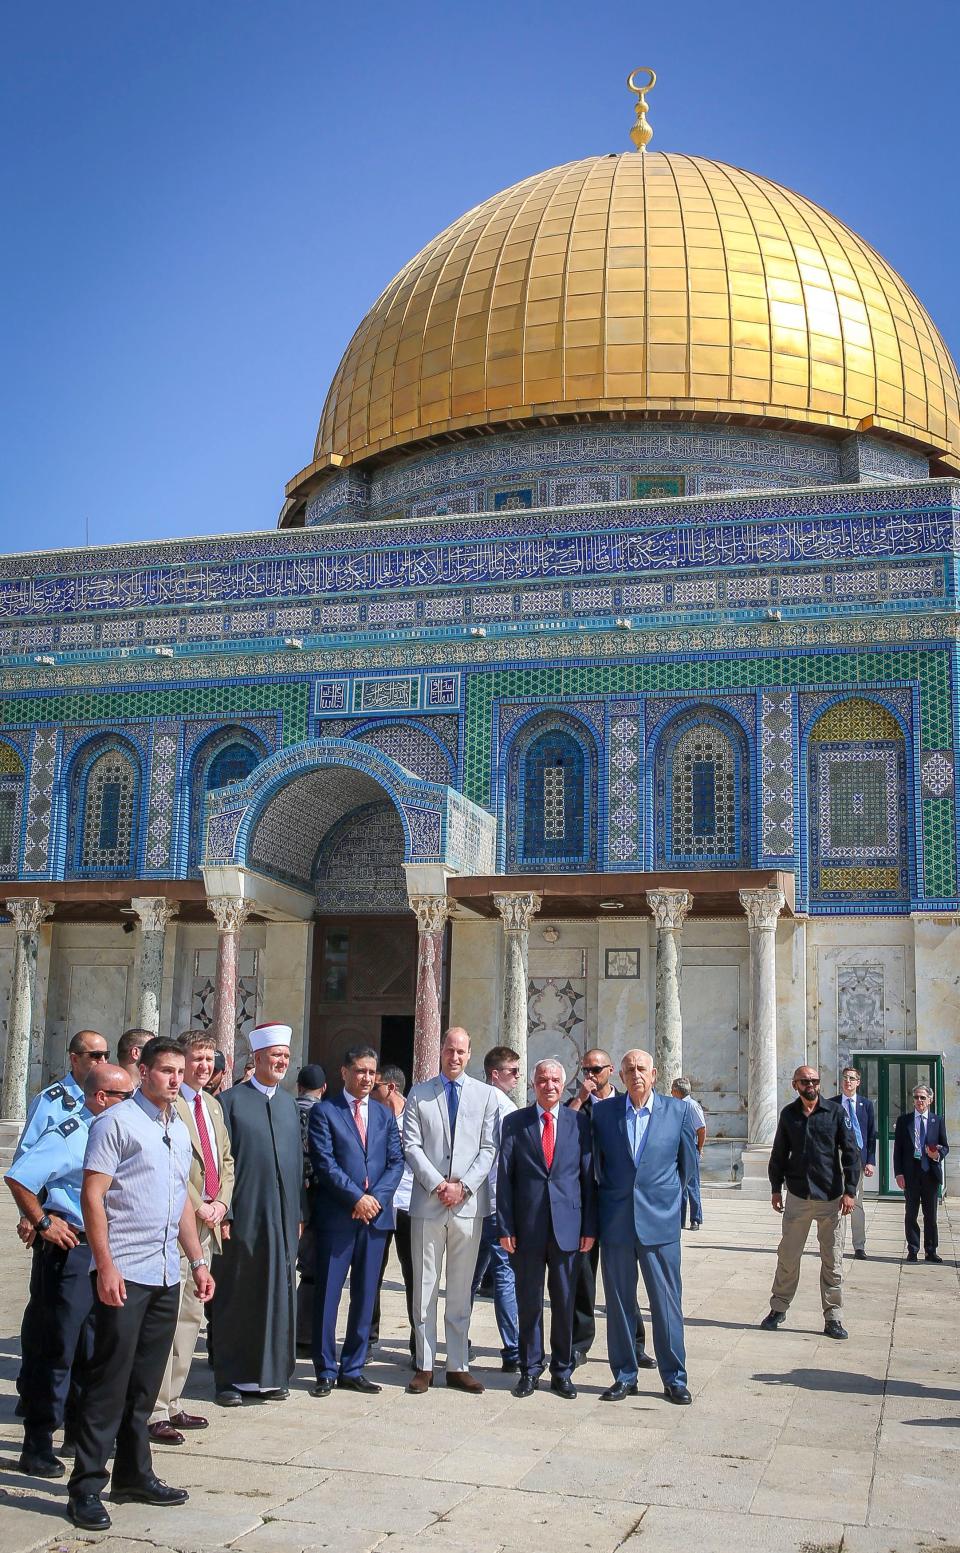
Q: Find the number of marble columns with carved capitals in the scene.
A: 7